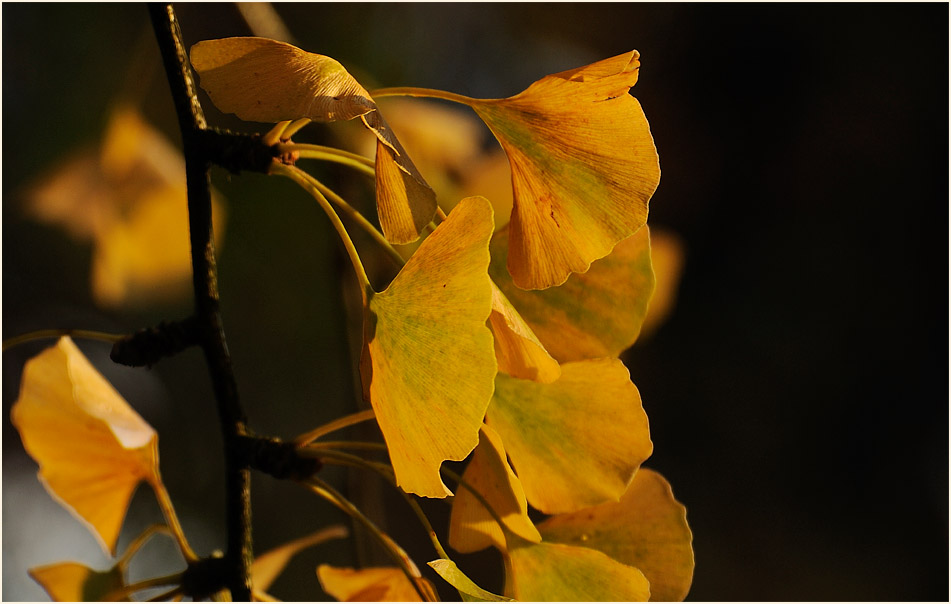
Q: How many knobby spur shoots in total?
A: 4